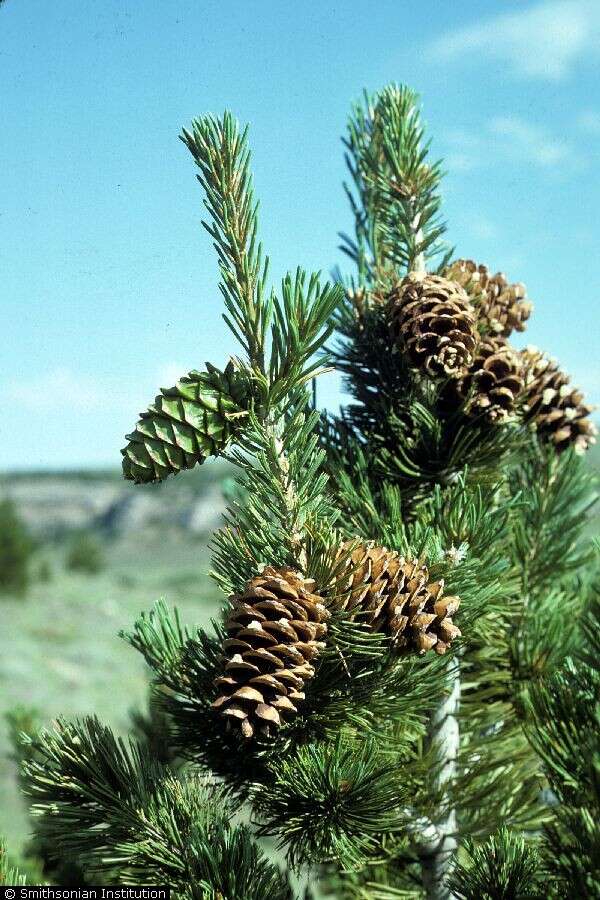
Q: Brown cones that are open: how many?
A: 6